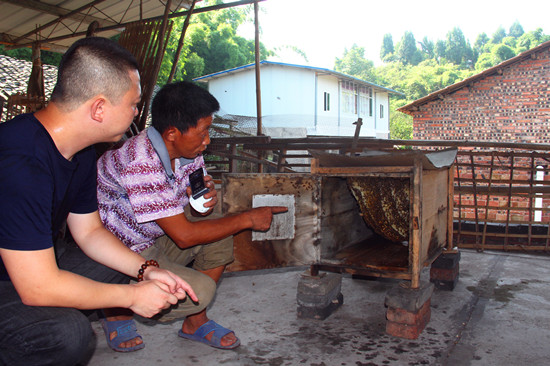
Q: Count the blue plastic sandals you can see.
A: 2